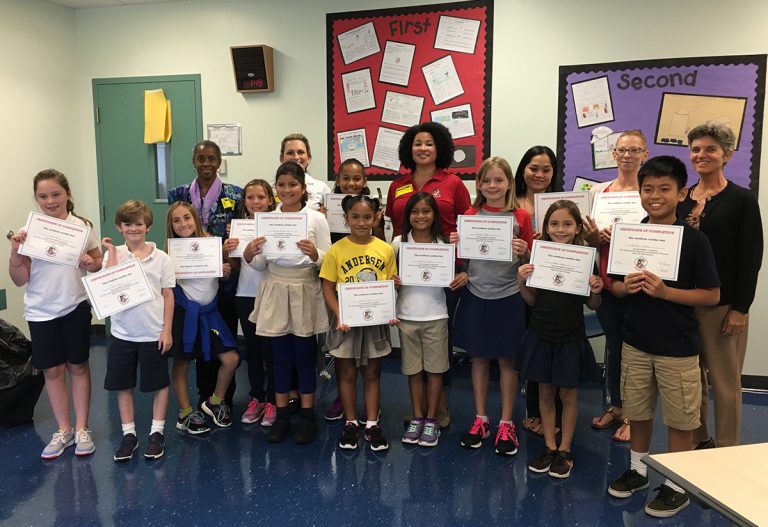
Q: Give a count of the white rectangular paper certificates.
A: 13